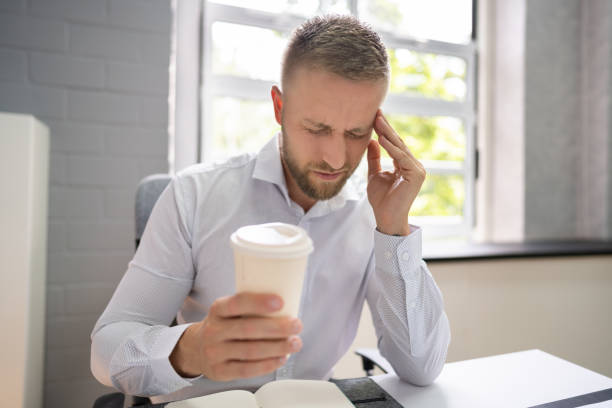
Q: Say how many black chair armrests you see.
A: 2